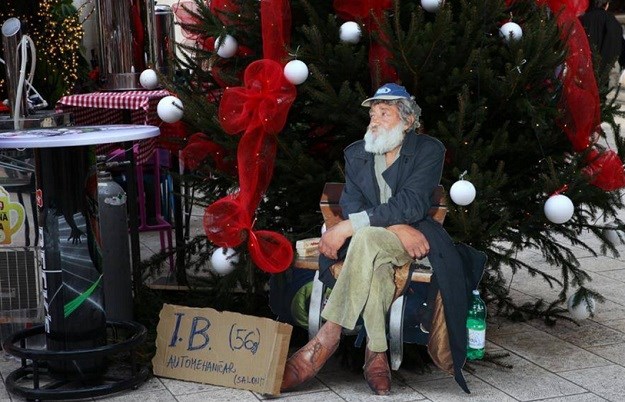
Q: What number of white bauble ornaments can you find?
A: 11